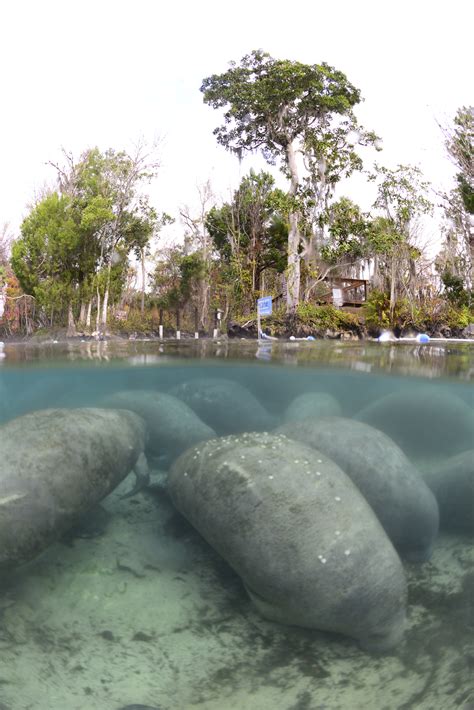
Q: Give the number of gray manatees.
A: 8